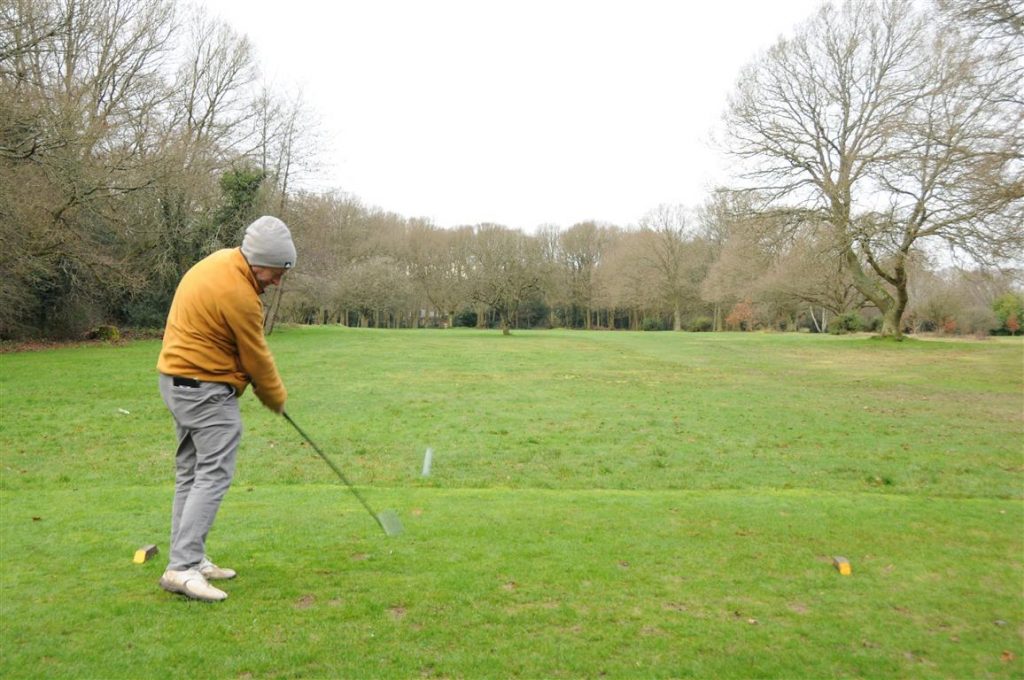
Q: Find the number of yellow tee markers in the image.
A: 2